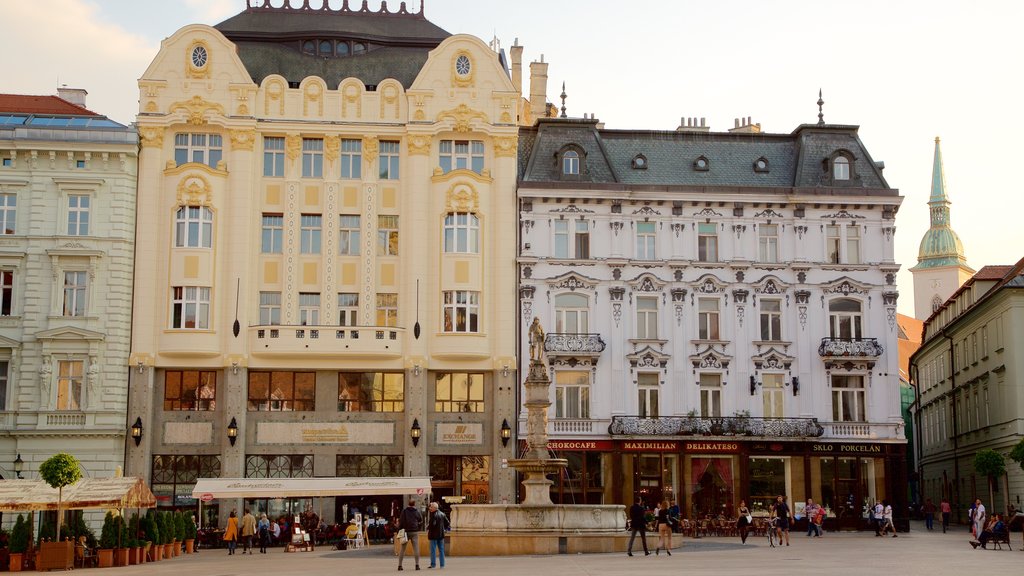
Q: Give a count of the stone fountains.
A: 1